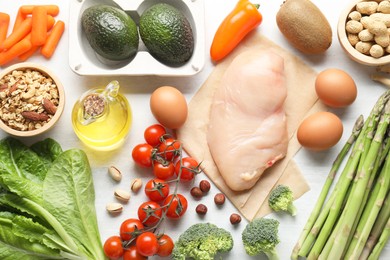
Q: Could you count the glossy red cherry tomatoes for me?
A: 13